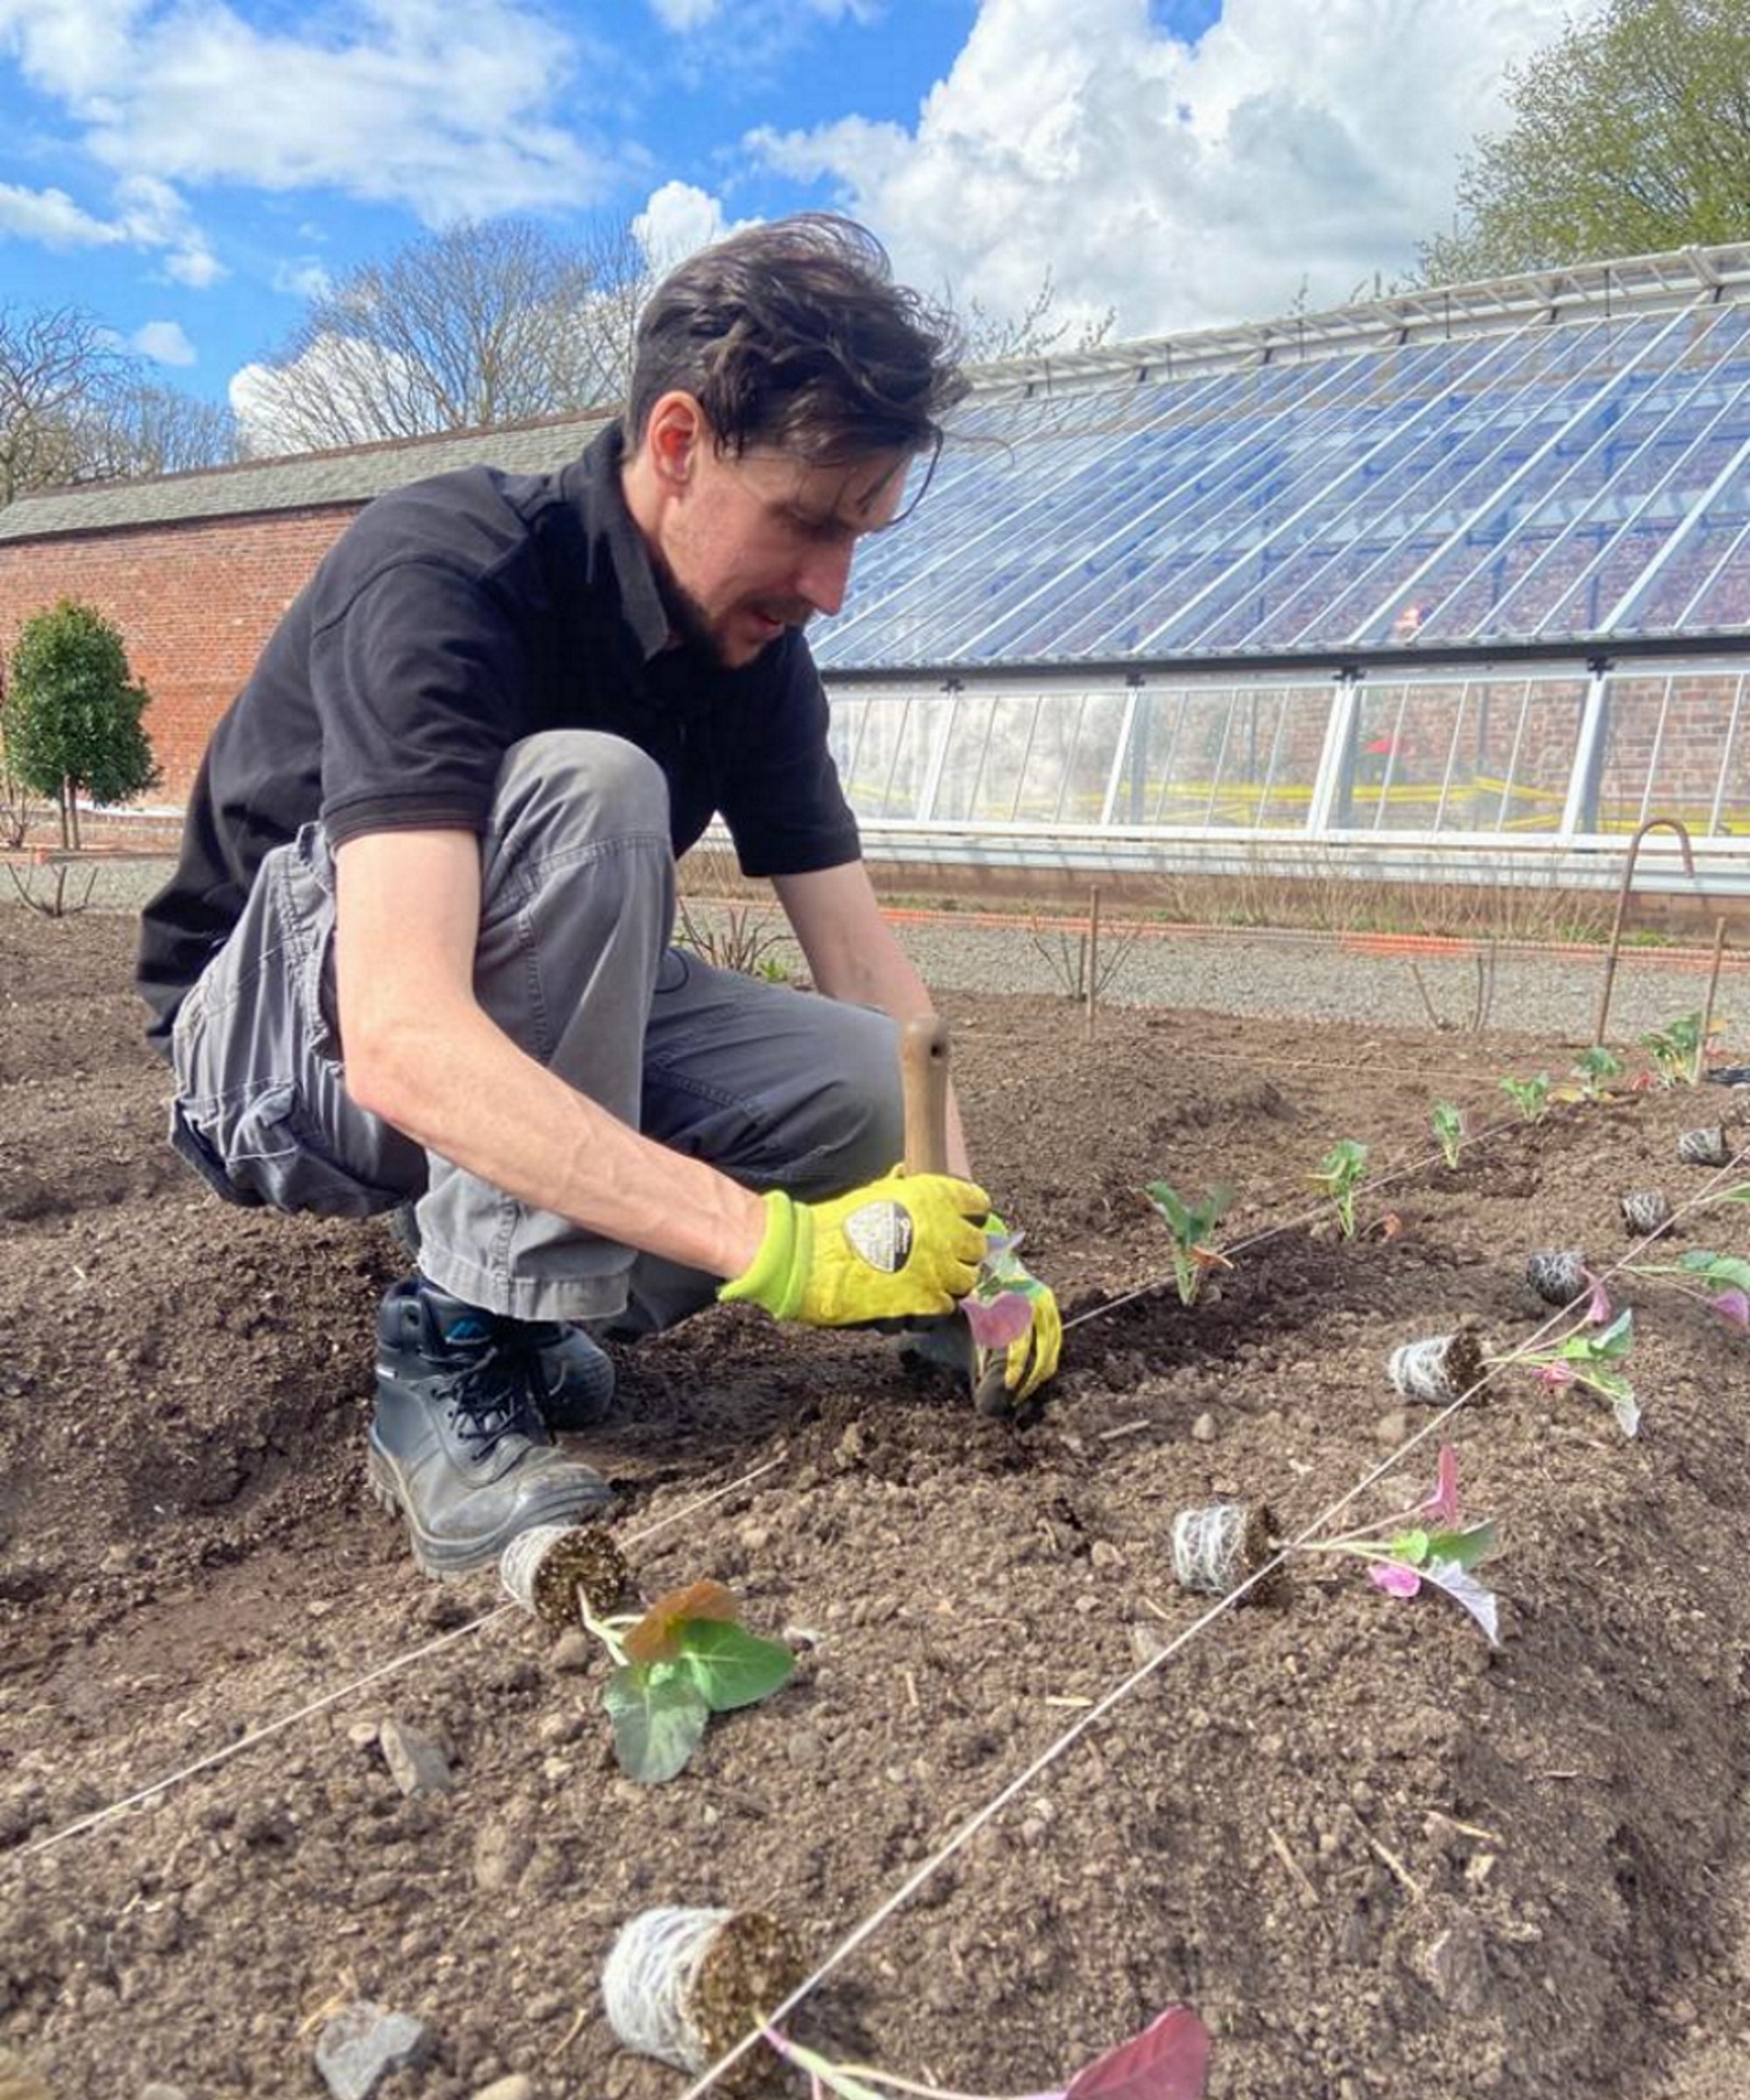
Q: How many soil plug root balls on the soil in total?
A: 7